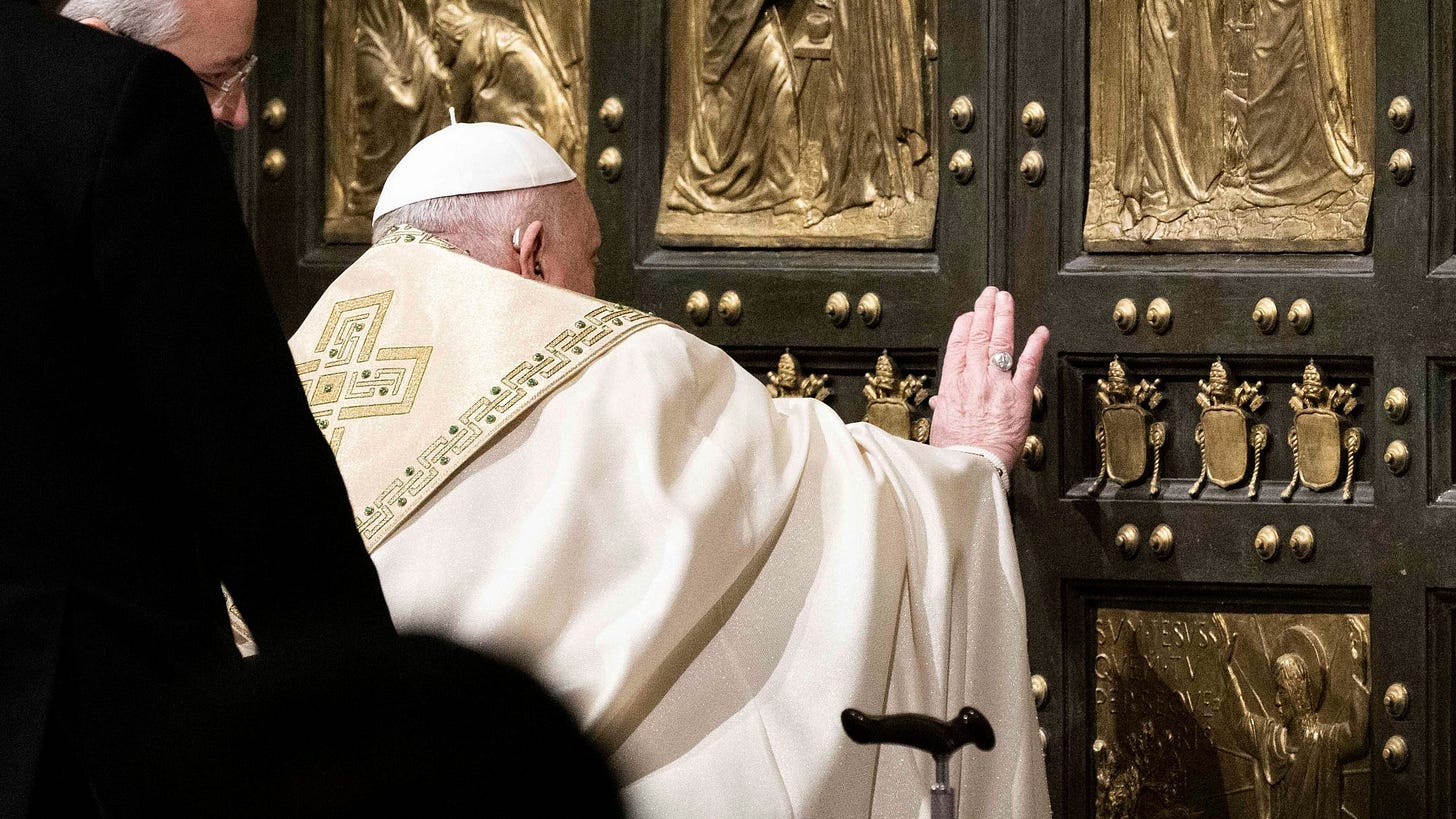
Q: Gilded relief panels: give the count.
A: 4